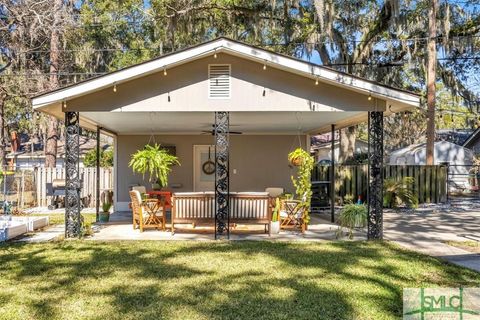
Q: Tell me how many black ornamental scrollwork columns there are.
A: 3